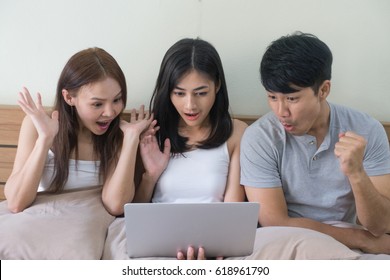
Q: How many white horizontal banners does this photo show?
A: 1